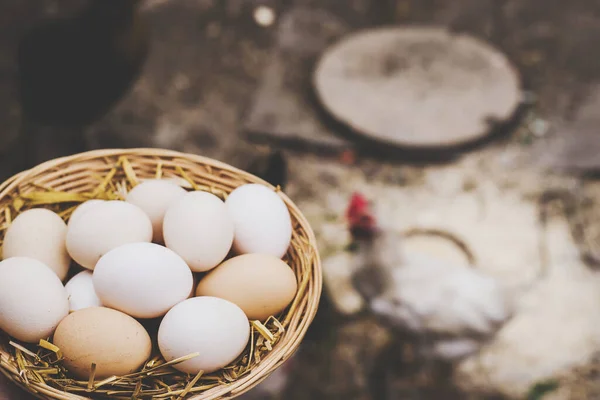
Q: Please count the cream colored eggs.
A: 2